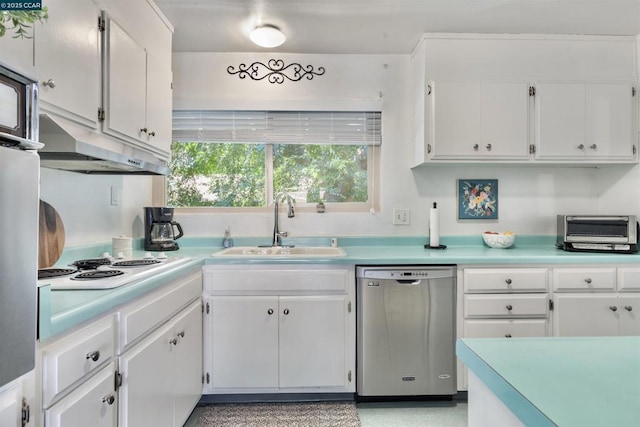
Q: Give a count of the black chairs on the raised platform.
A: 0